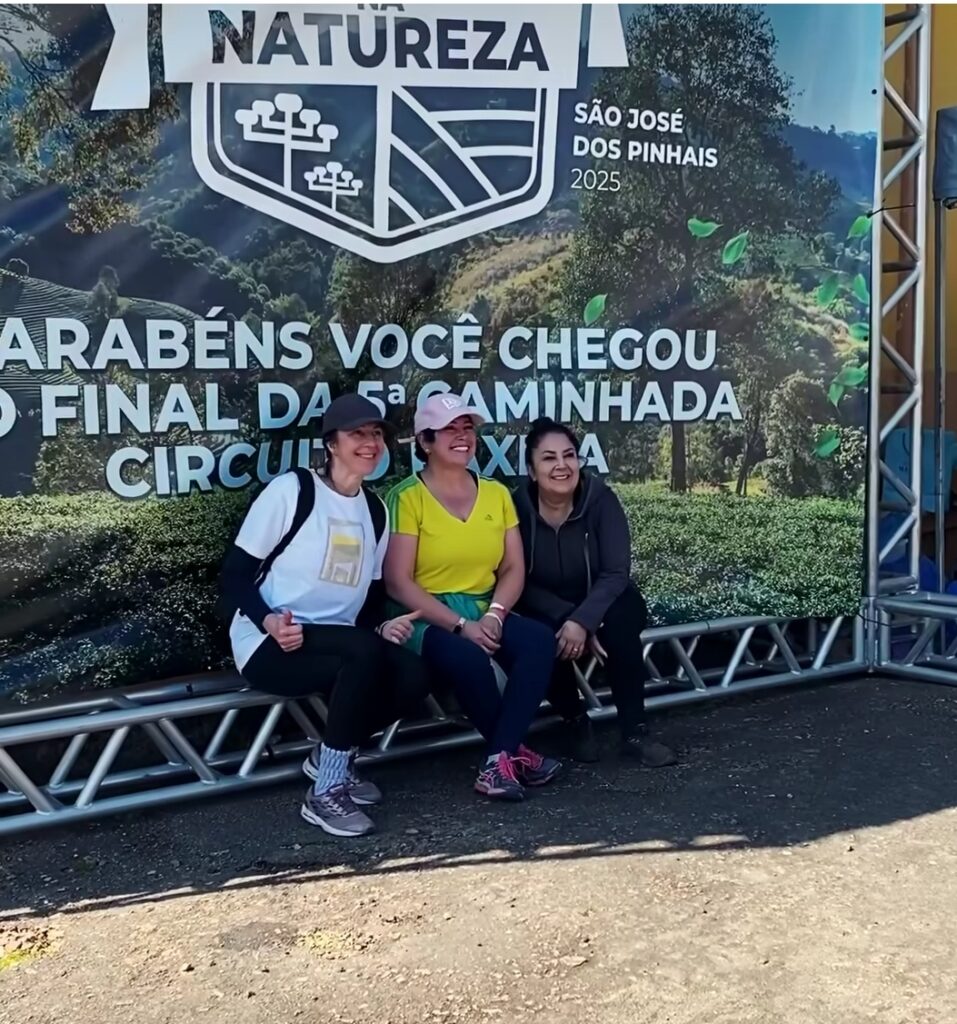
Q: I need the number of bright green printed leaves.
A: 10